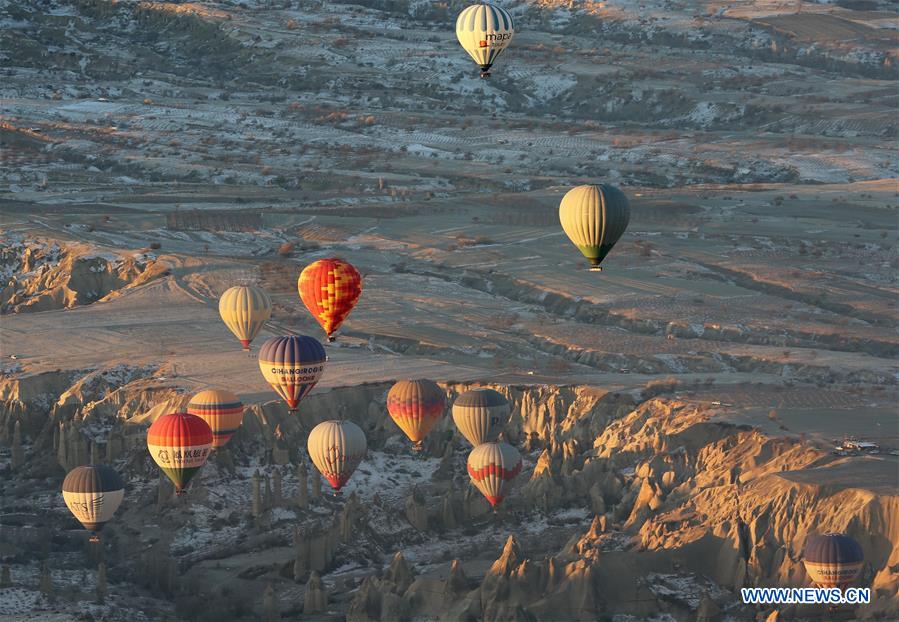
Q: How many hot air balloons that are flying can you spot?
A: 13